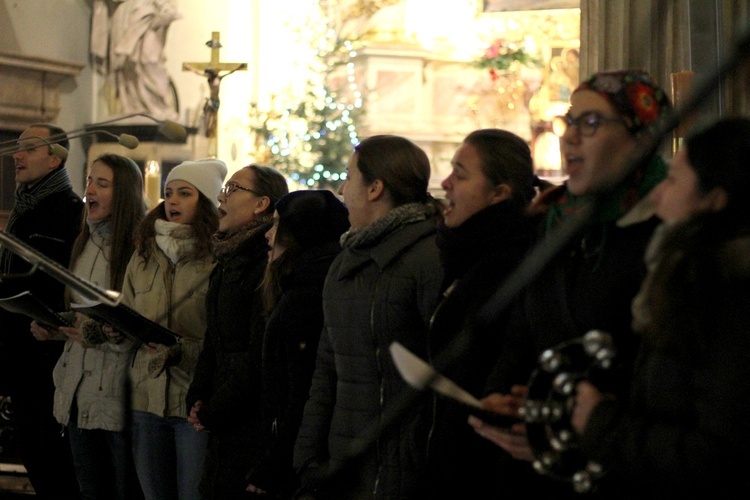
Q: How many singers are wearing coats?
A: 9